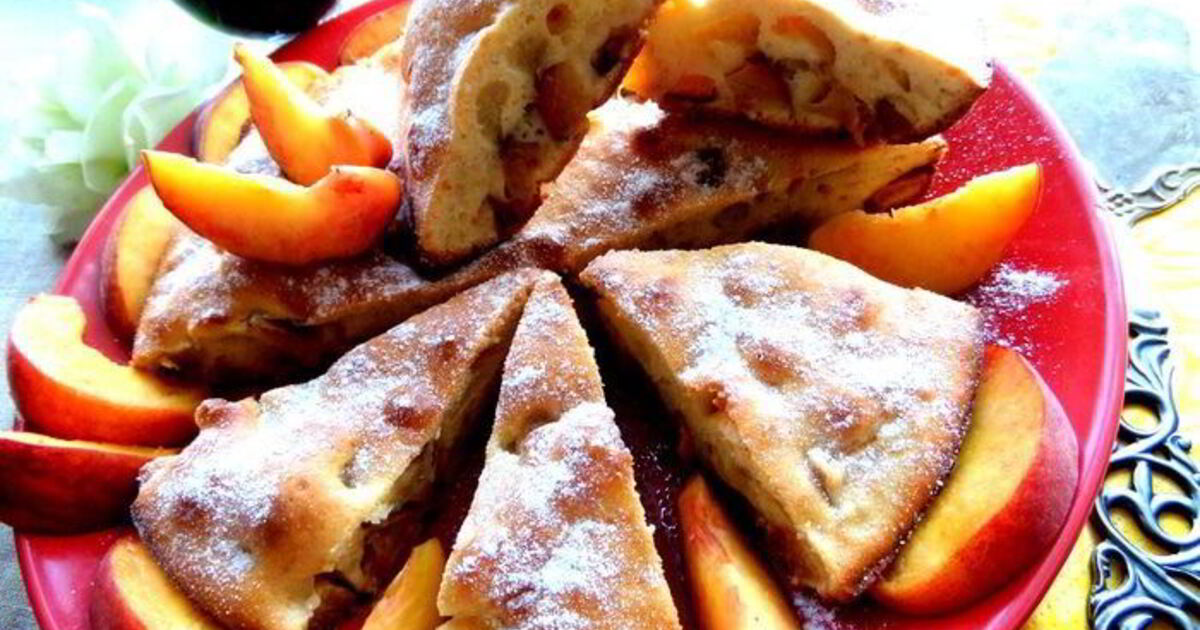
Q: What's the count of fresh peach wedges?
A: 12